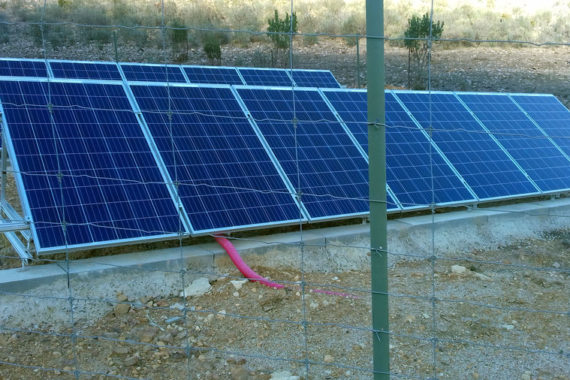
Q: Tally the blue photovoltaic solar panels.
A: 13